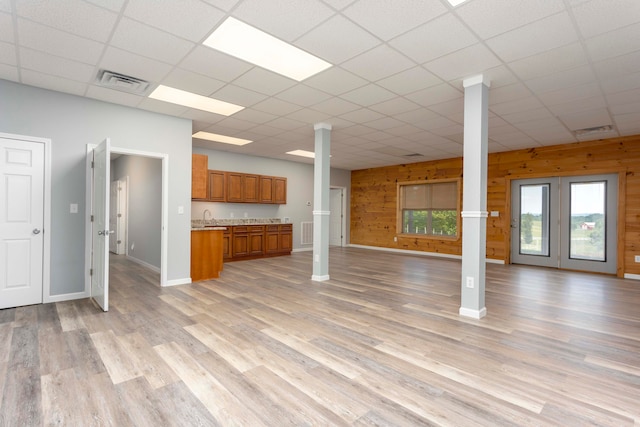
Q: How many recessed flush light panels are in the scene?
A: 5